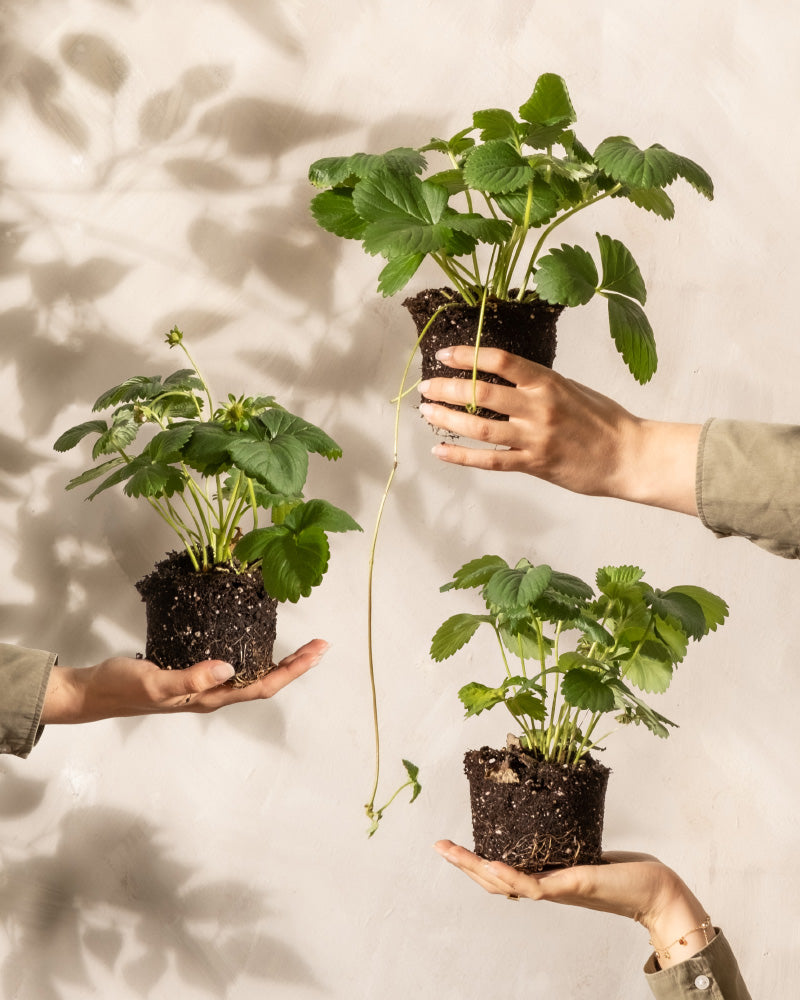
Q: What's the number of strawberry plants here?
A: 3